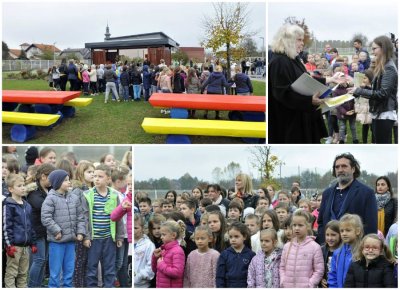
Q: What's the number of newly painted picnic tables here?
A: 2